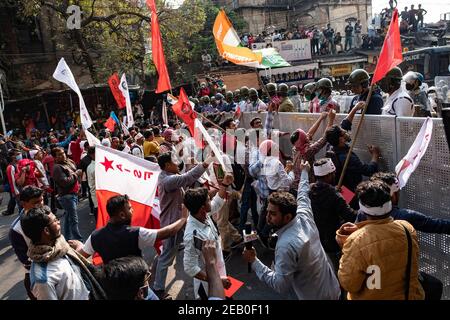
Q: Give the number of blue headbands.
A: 0